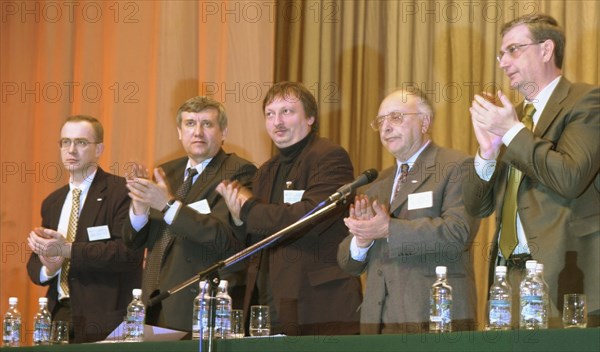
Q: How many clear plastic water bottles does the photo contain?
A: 9